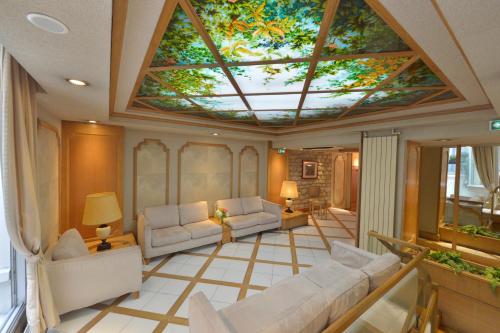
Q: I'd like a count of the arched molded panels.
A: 5